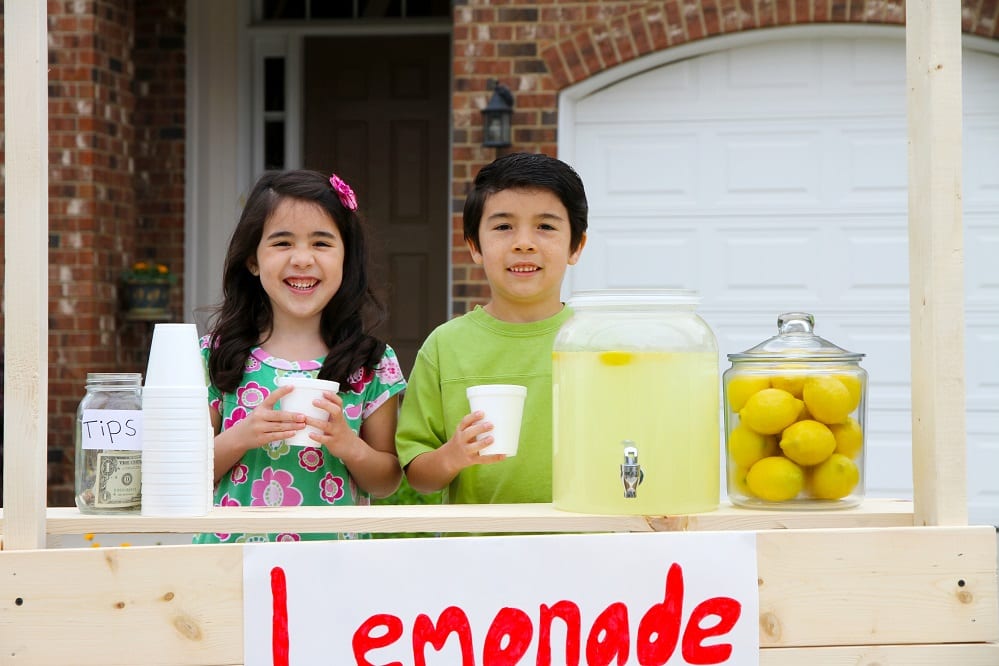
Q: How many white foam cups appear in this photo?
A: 14